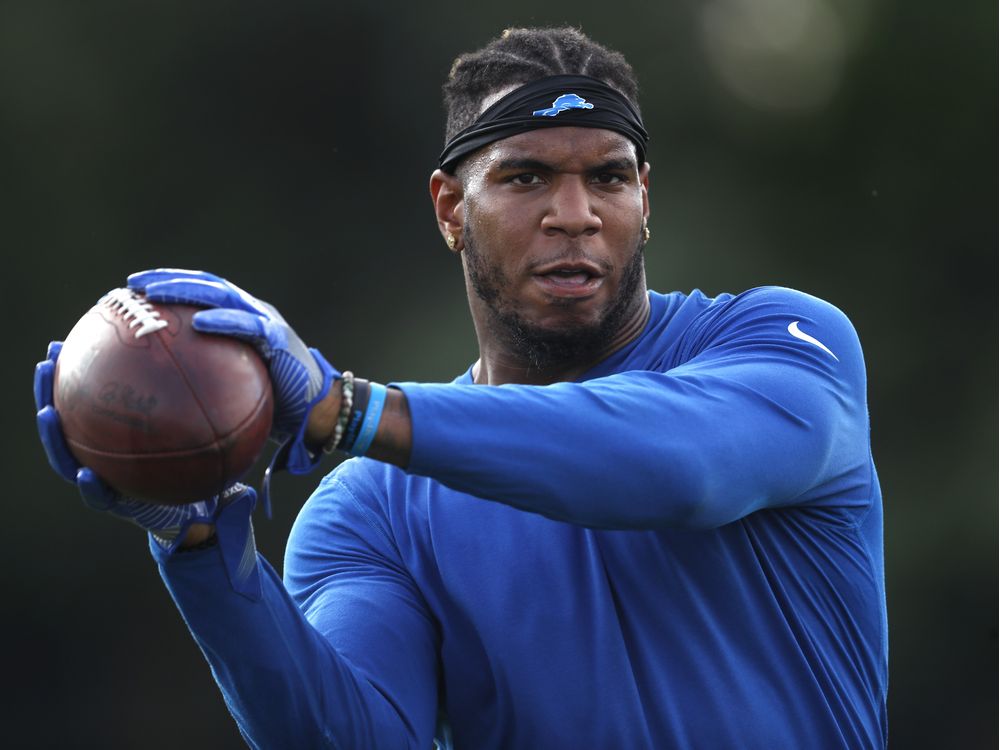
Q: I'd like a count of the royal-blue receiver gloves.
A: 2